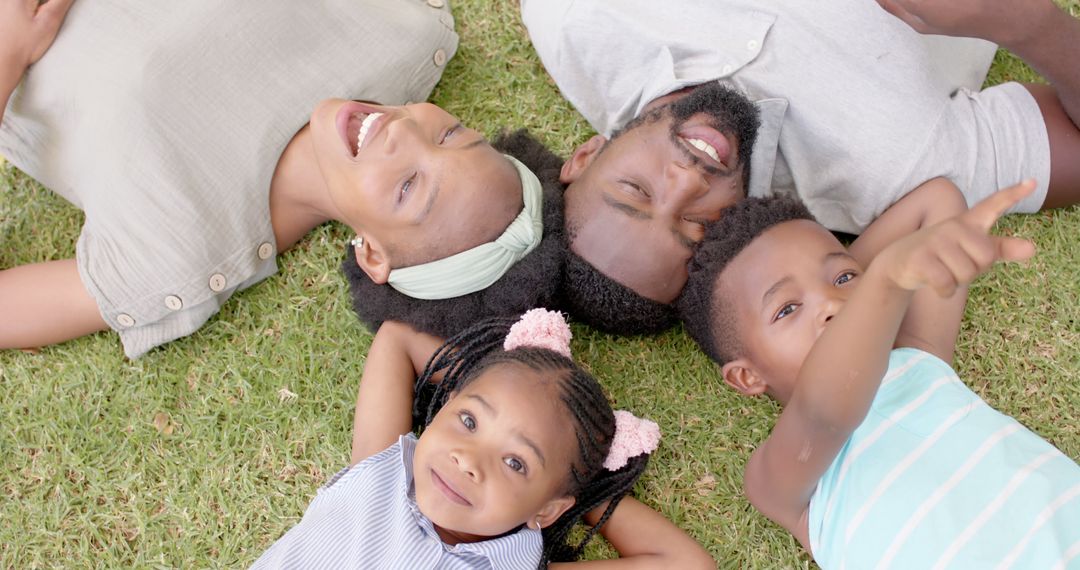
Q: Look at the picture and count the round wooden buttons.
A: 6